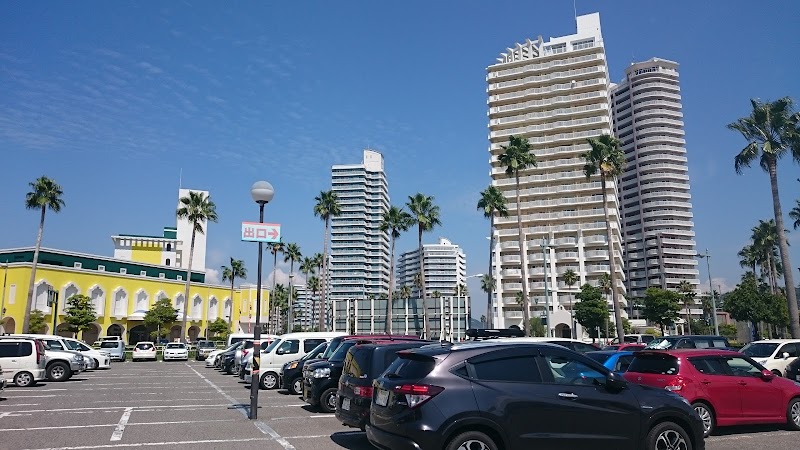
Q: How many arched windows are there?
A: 10